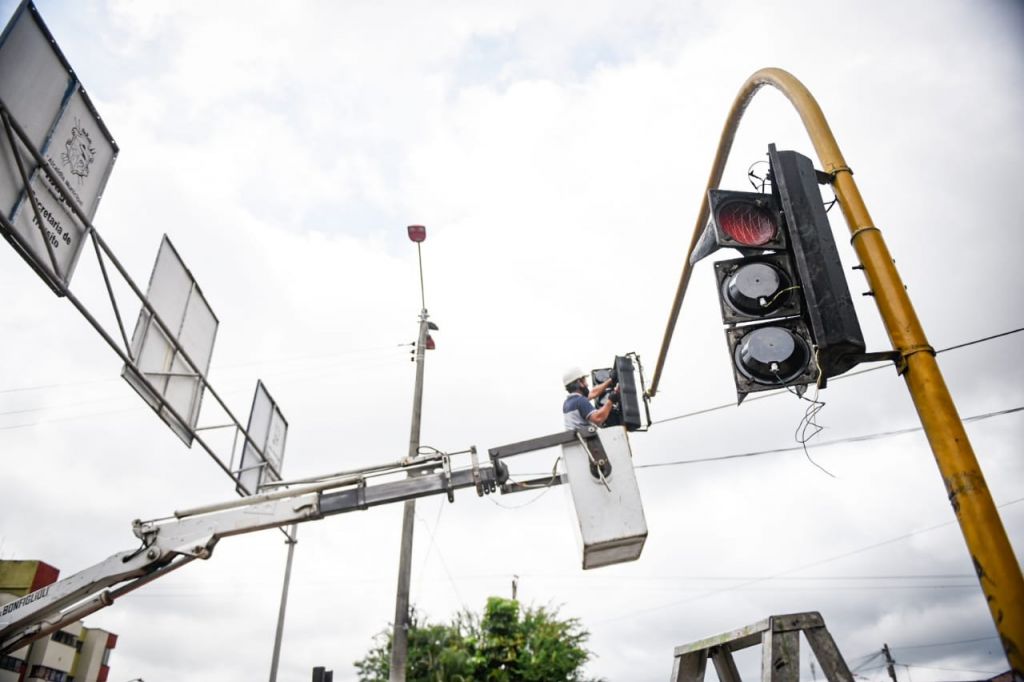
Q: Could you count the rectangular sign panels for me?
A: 3